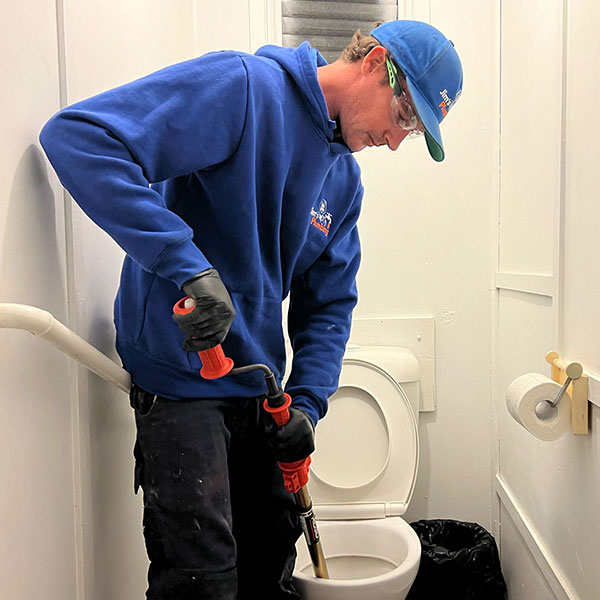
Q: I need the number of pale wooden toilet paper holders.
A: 1